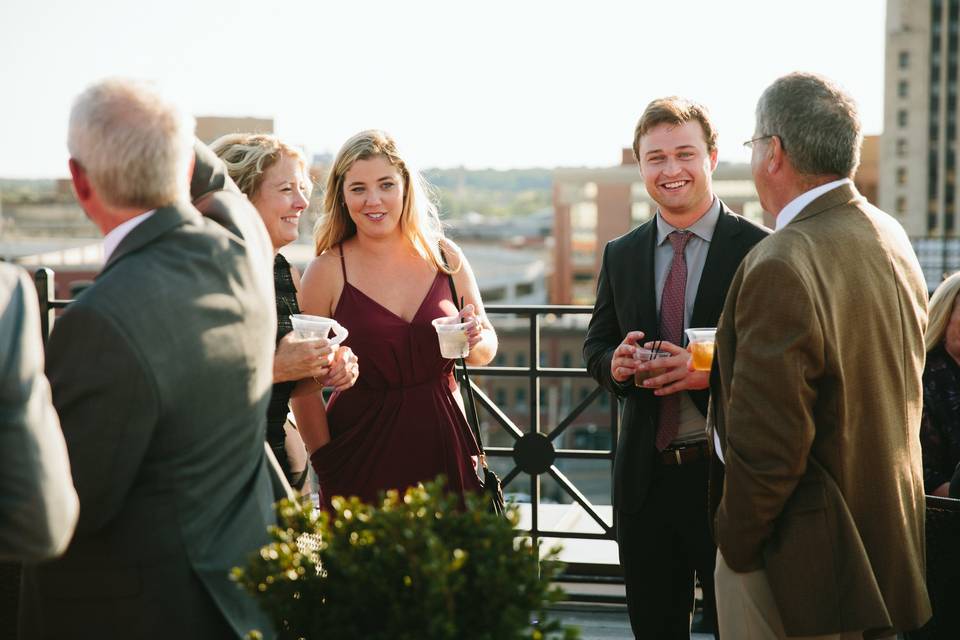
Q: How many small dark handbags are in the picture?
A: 1